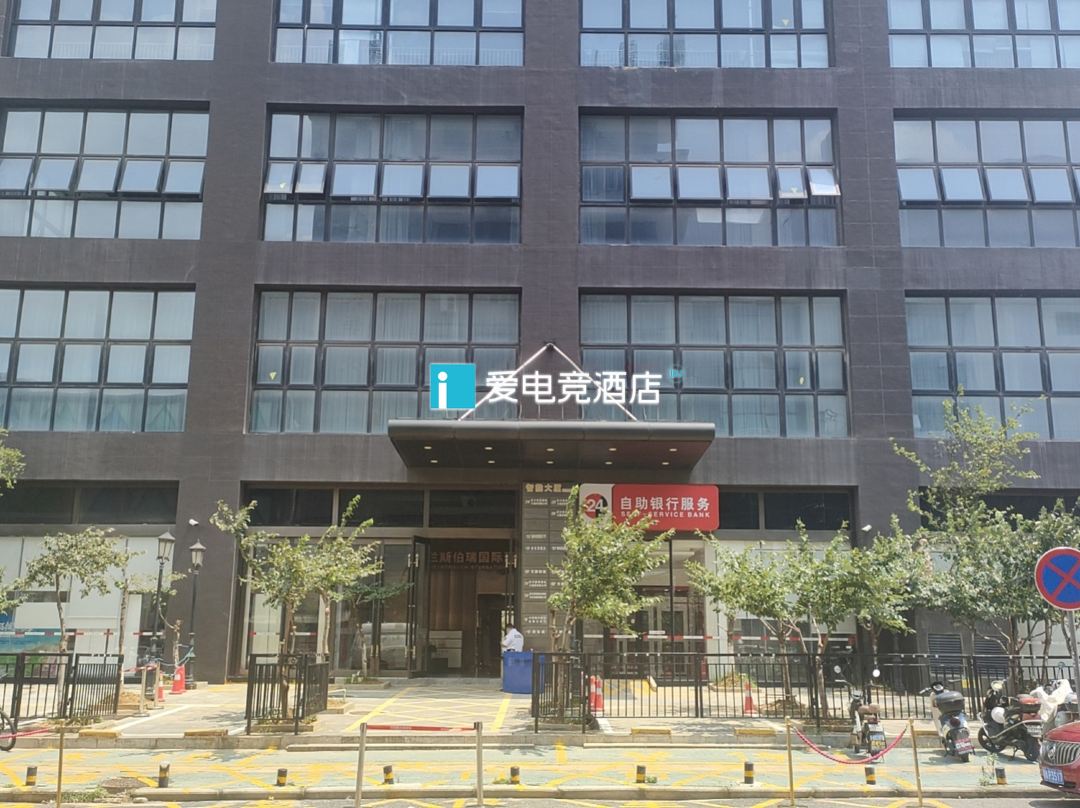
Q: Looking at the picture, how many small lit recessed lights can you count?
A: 10